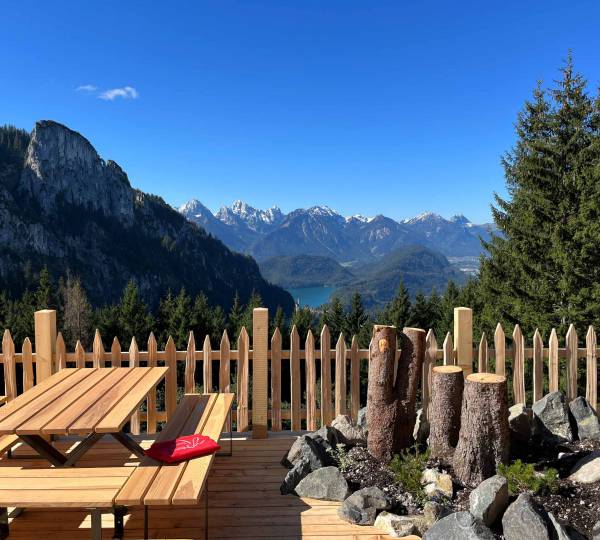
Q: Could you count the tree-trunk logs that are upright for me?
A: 4